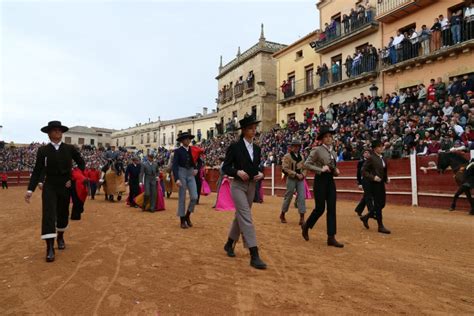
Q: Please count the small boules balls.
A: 0